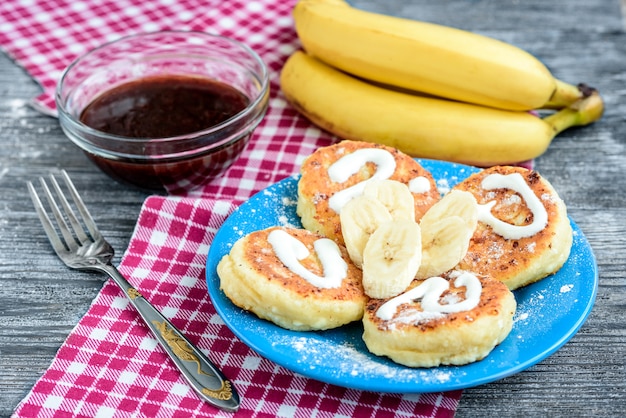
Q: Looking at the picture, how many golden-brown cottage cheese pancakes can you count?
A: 4